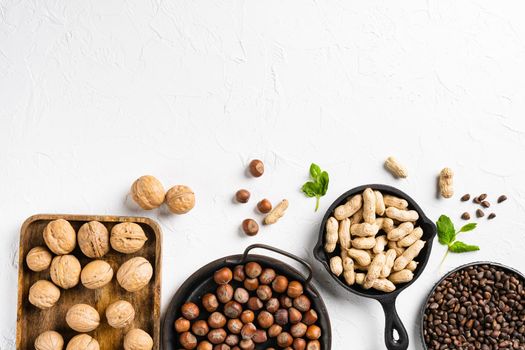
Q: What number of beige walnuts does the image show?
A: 15